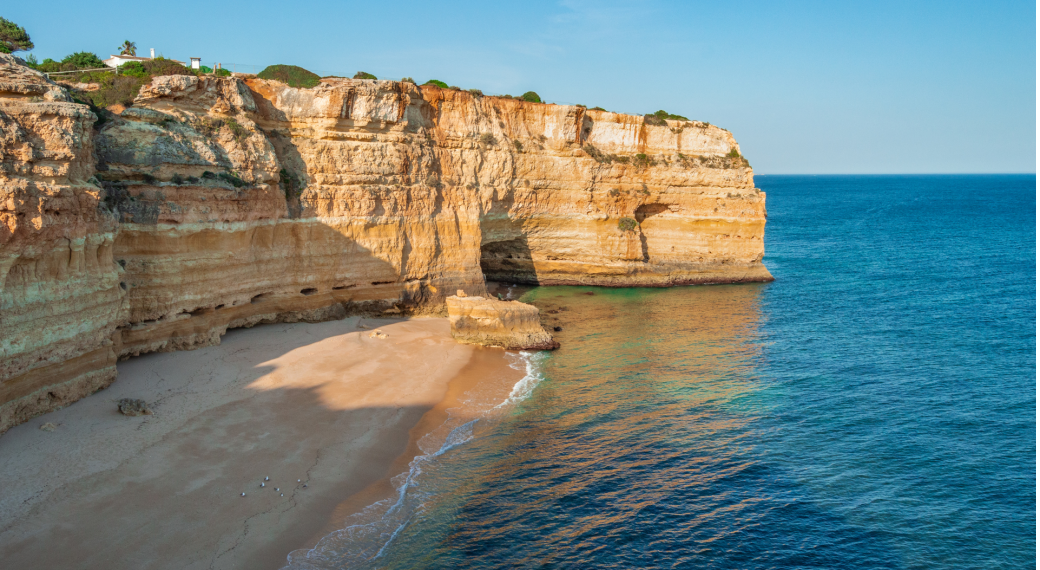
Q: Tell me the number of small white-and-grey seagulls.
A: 7